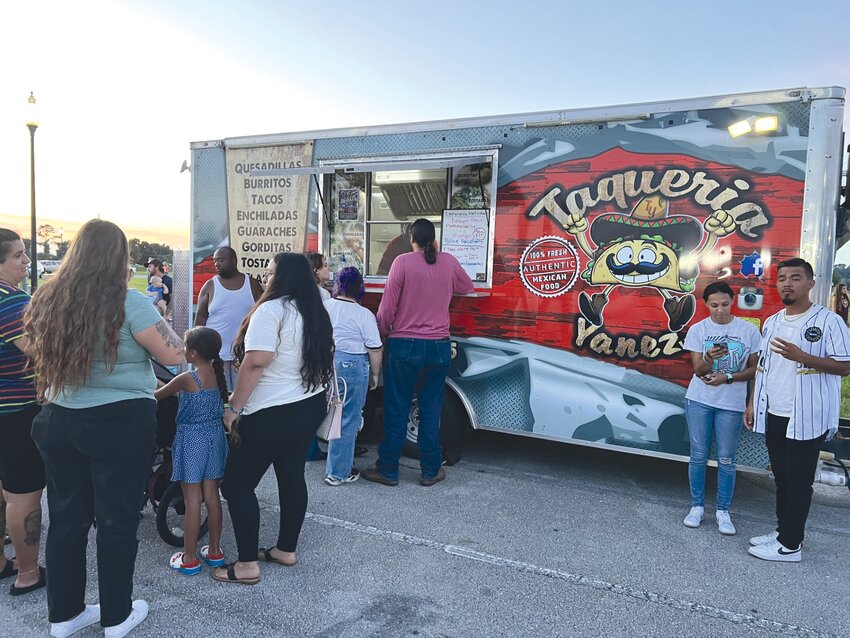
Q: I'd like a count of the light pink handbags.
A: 1